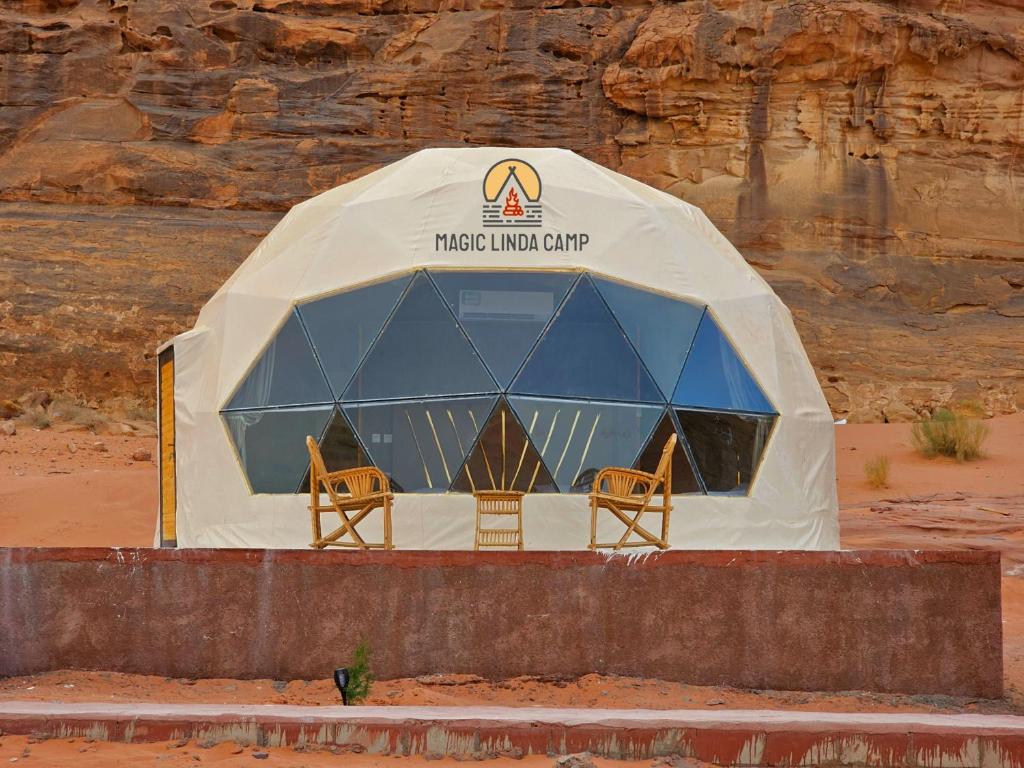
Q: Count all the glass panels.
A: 14